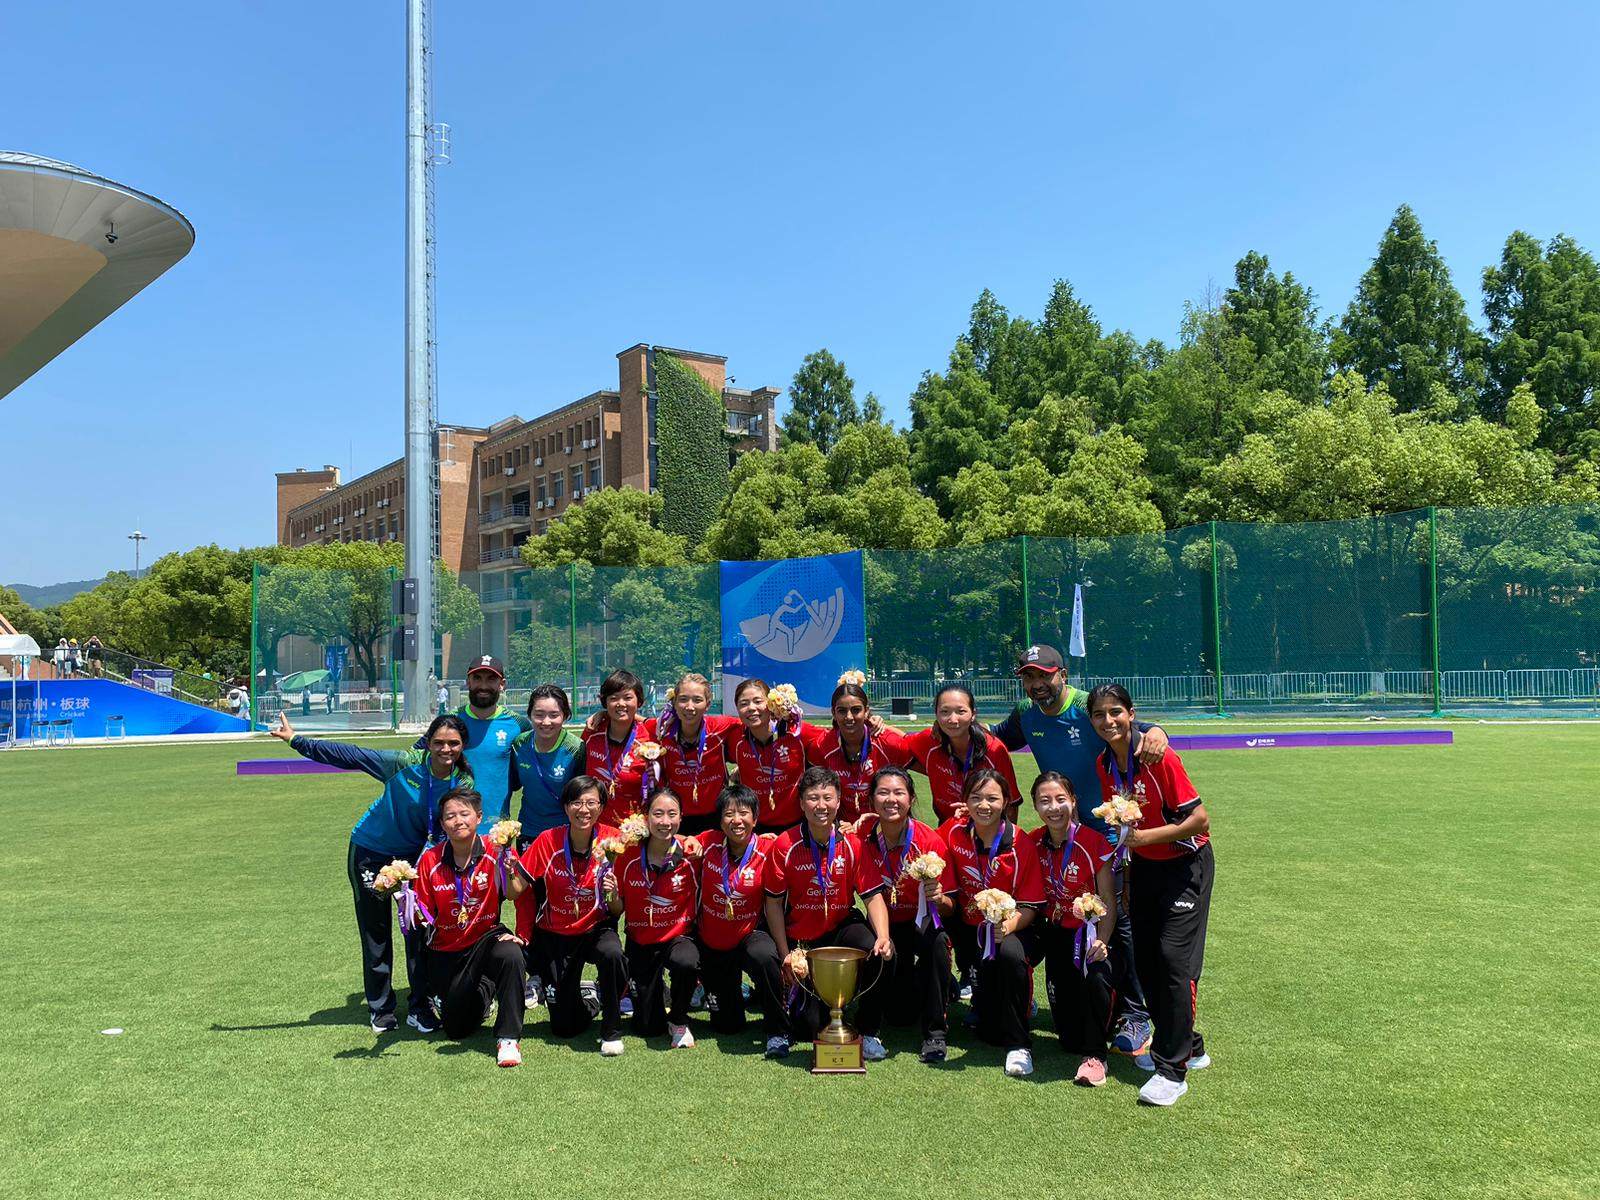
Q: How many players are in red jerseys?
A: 14